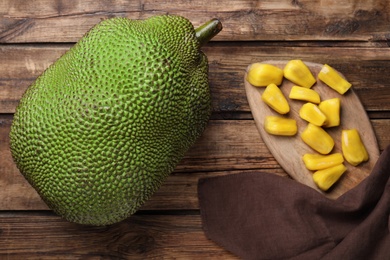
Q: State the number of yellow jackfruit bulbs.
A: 12